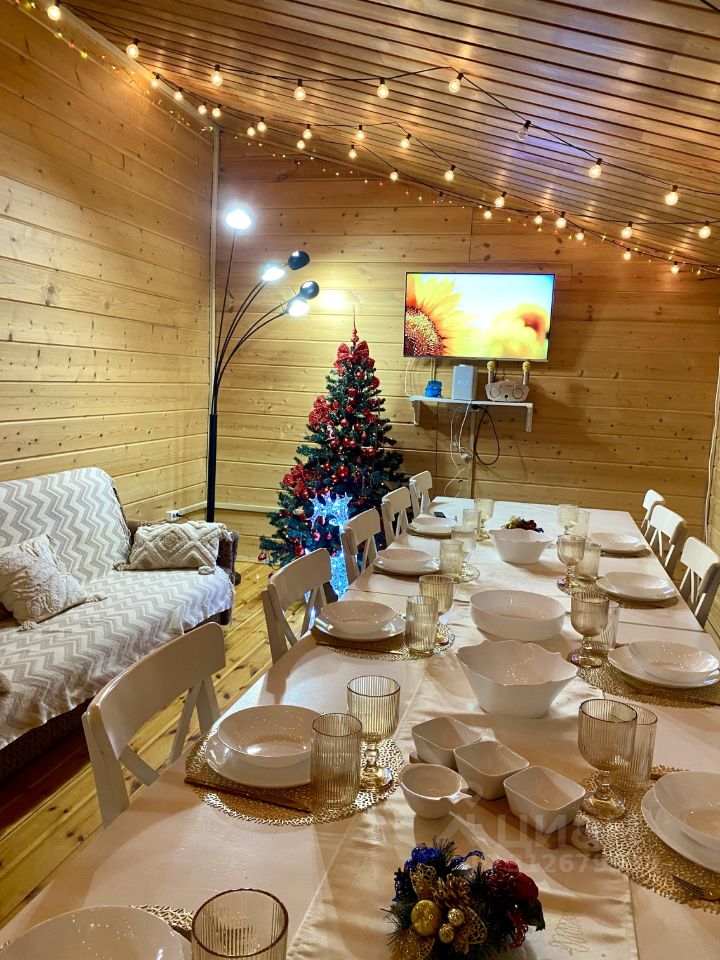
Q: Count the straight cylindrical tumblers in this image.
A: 9